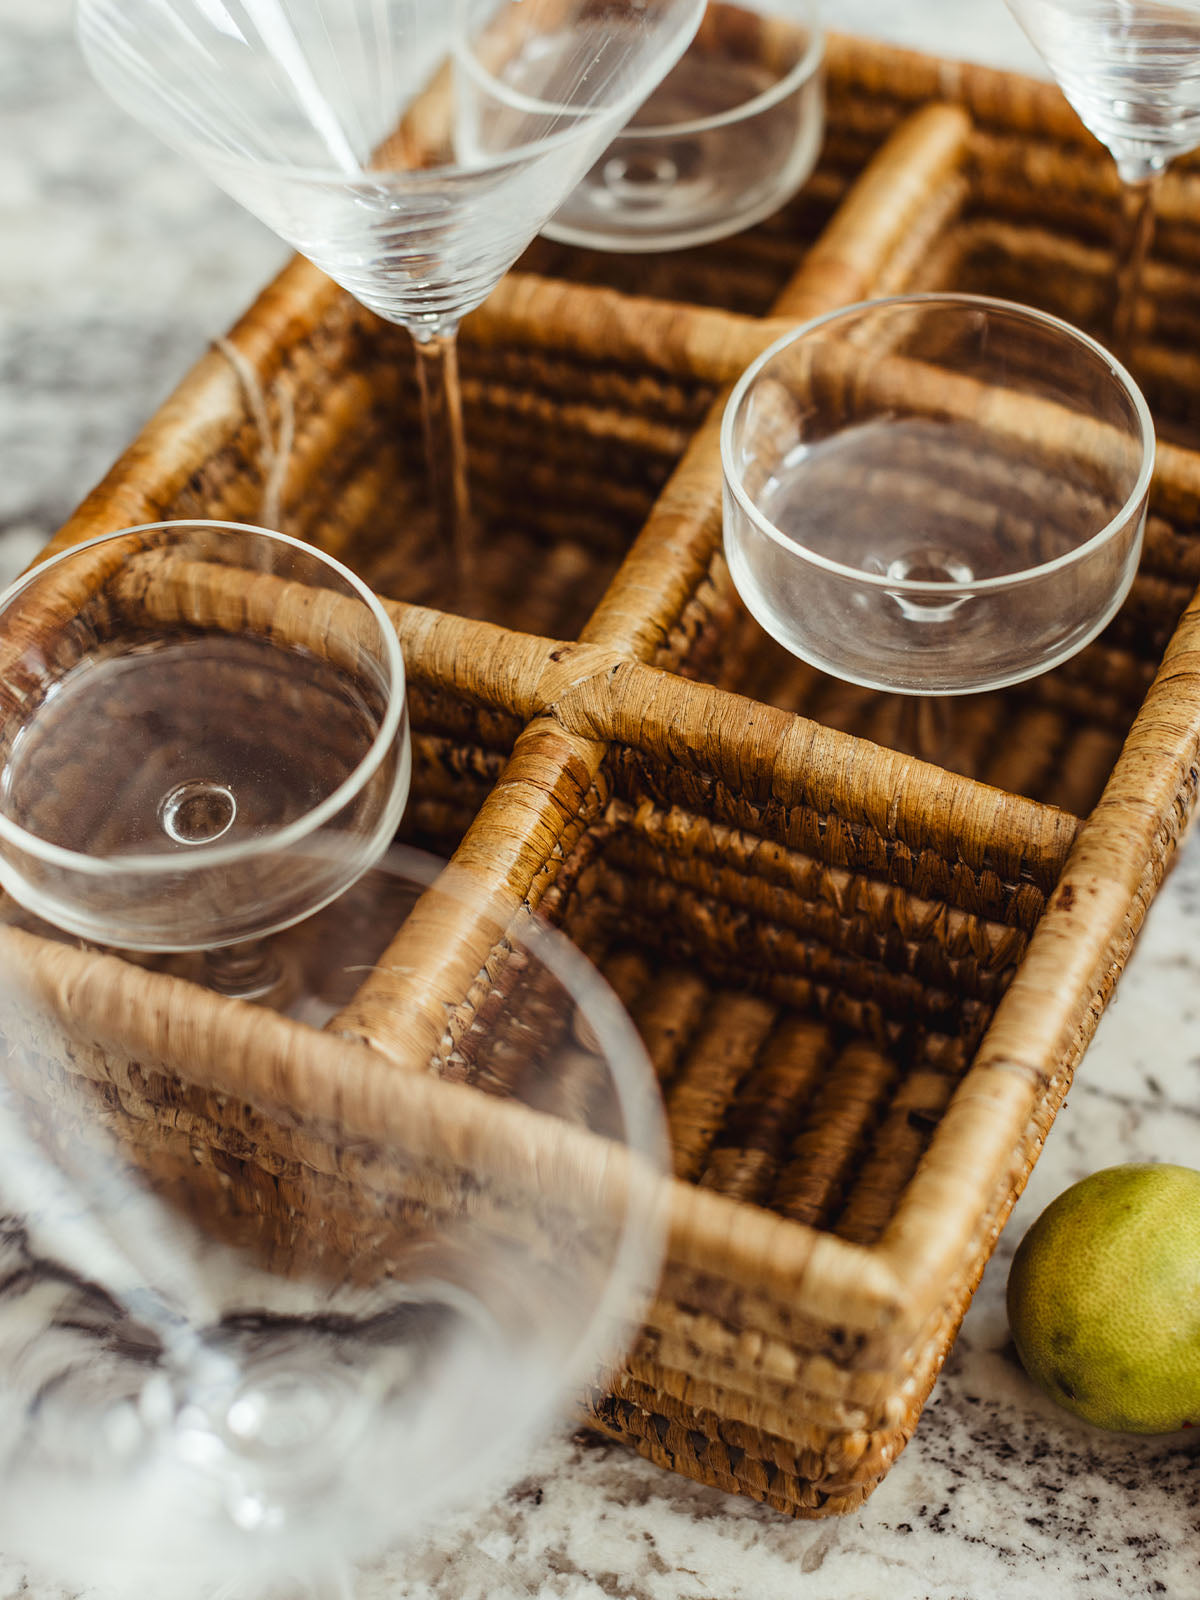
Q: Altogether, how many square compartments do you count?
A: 6